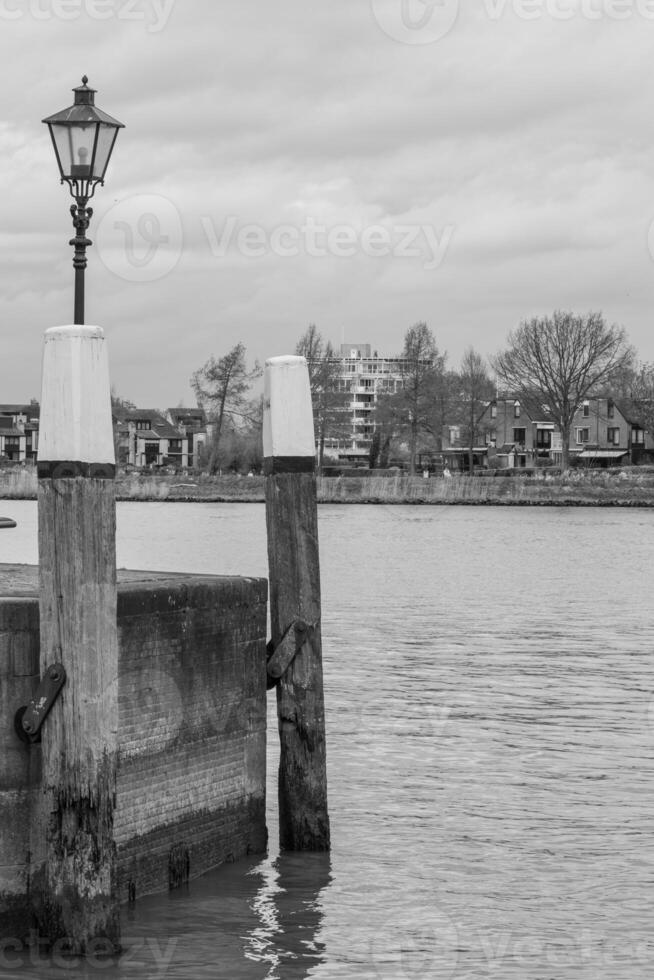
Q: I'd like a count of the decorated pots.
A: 0